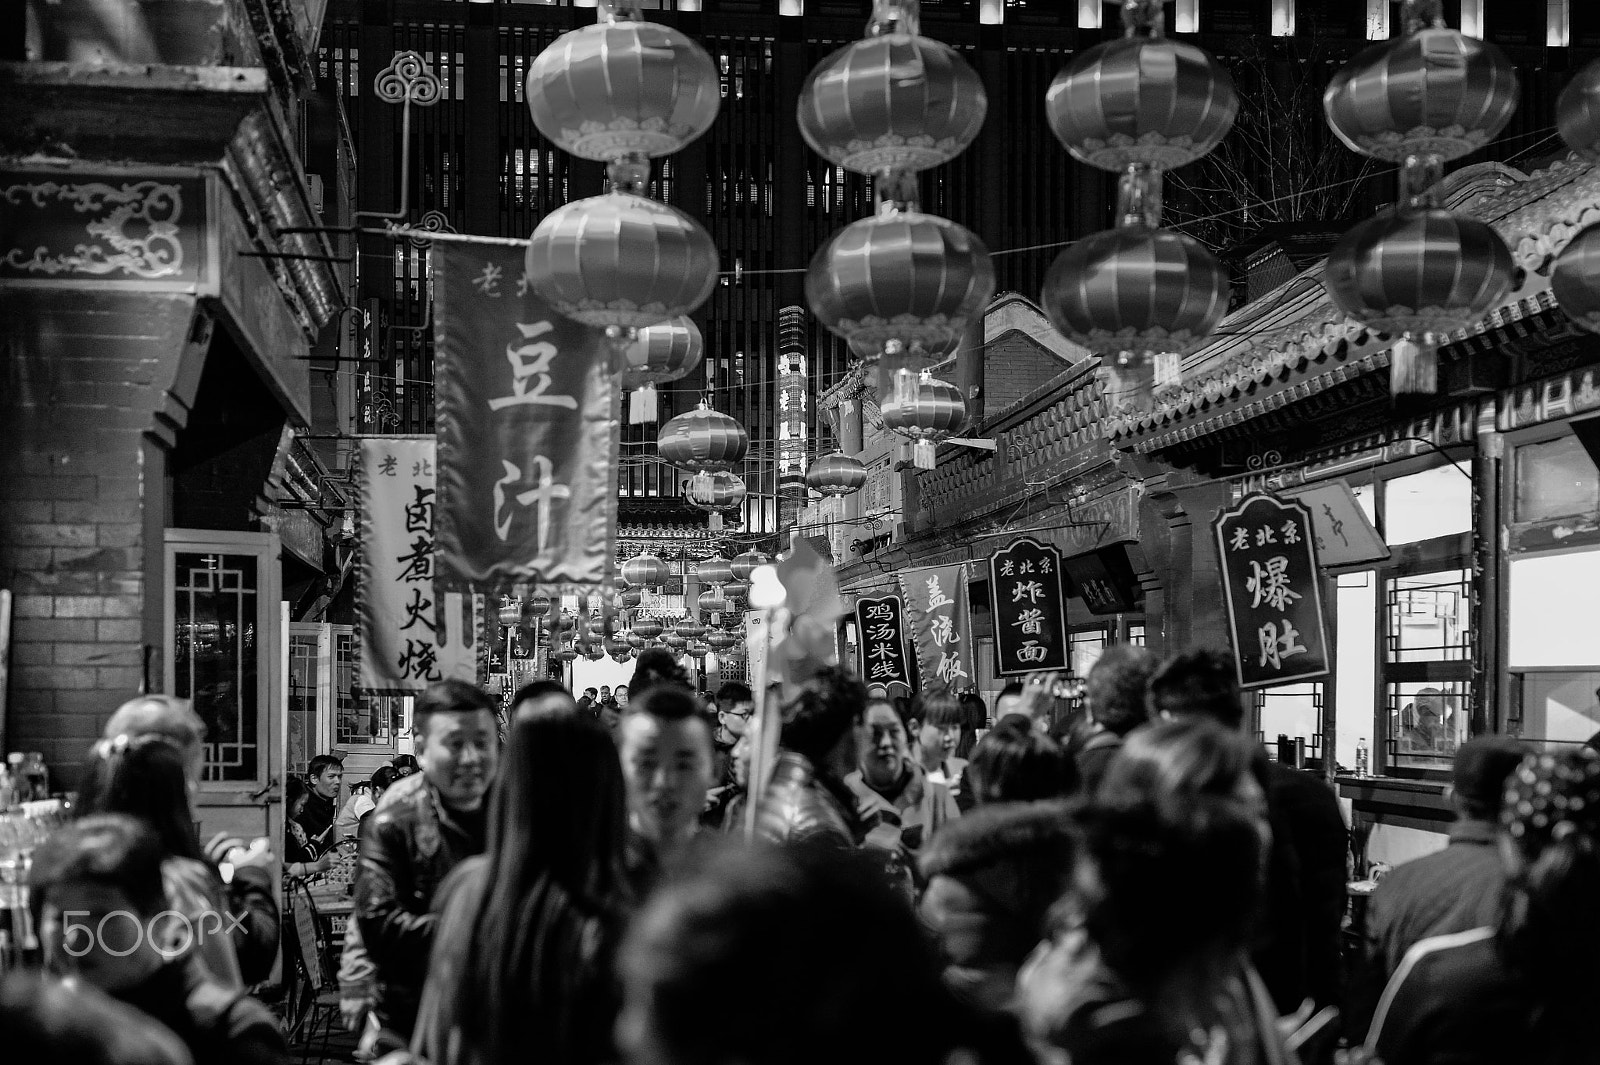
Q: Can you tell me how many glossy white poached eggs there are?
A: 0